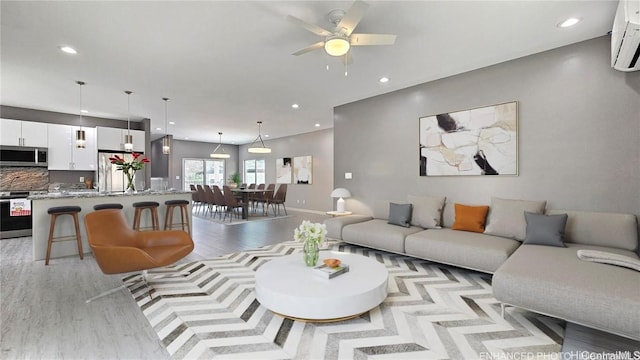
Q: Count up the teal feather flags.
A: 0